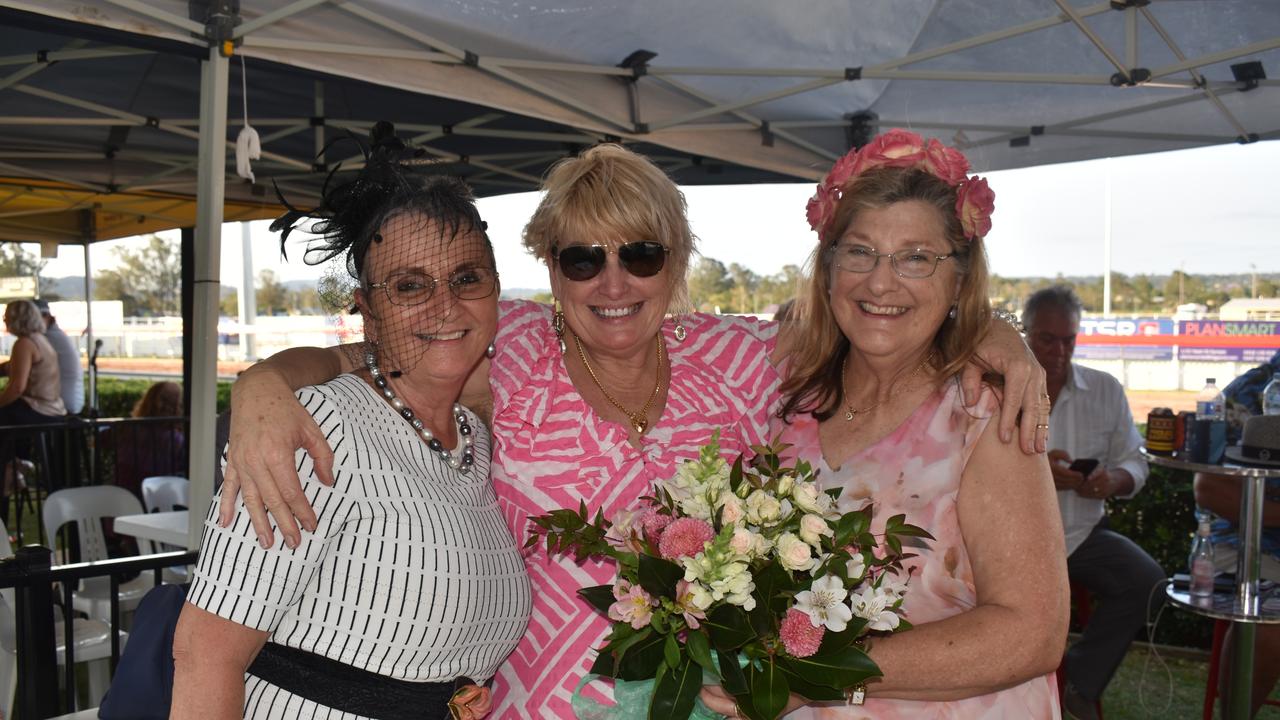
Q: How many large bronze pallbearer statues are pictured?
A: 0